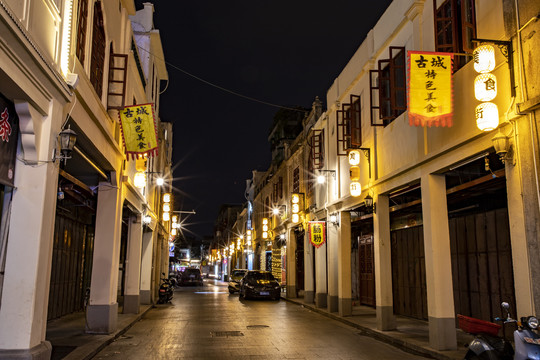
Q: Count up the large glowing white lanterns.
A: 3